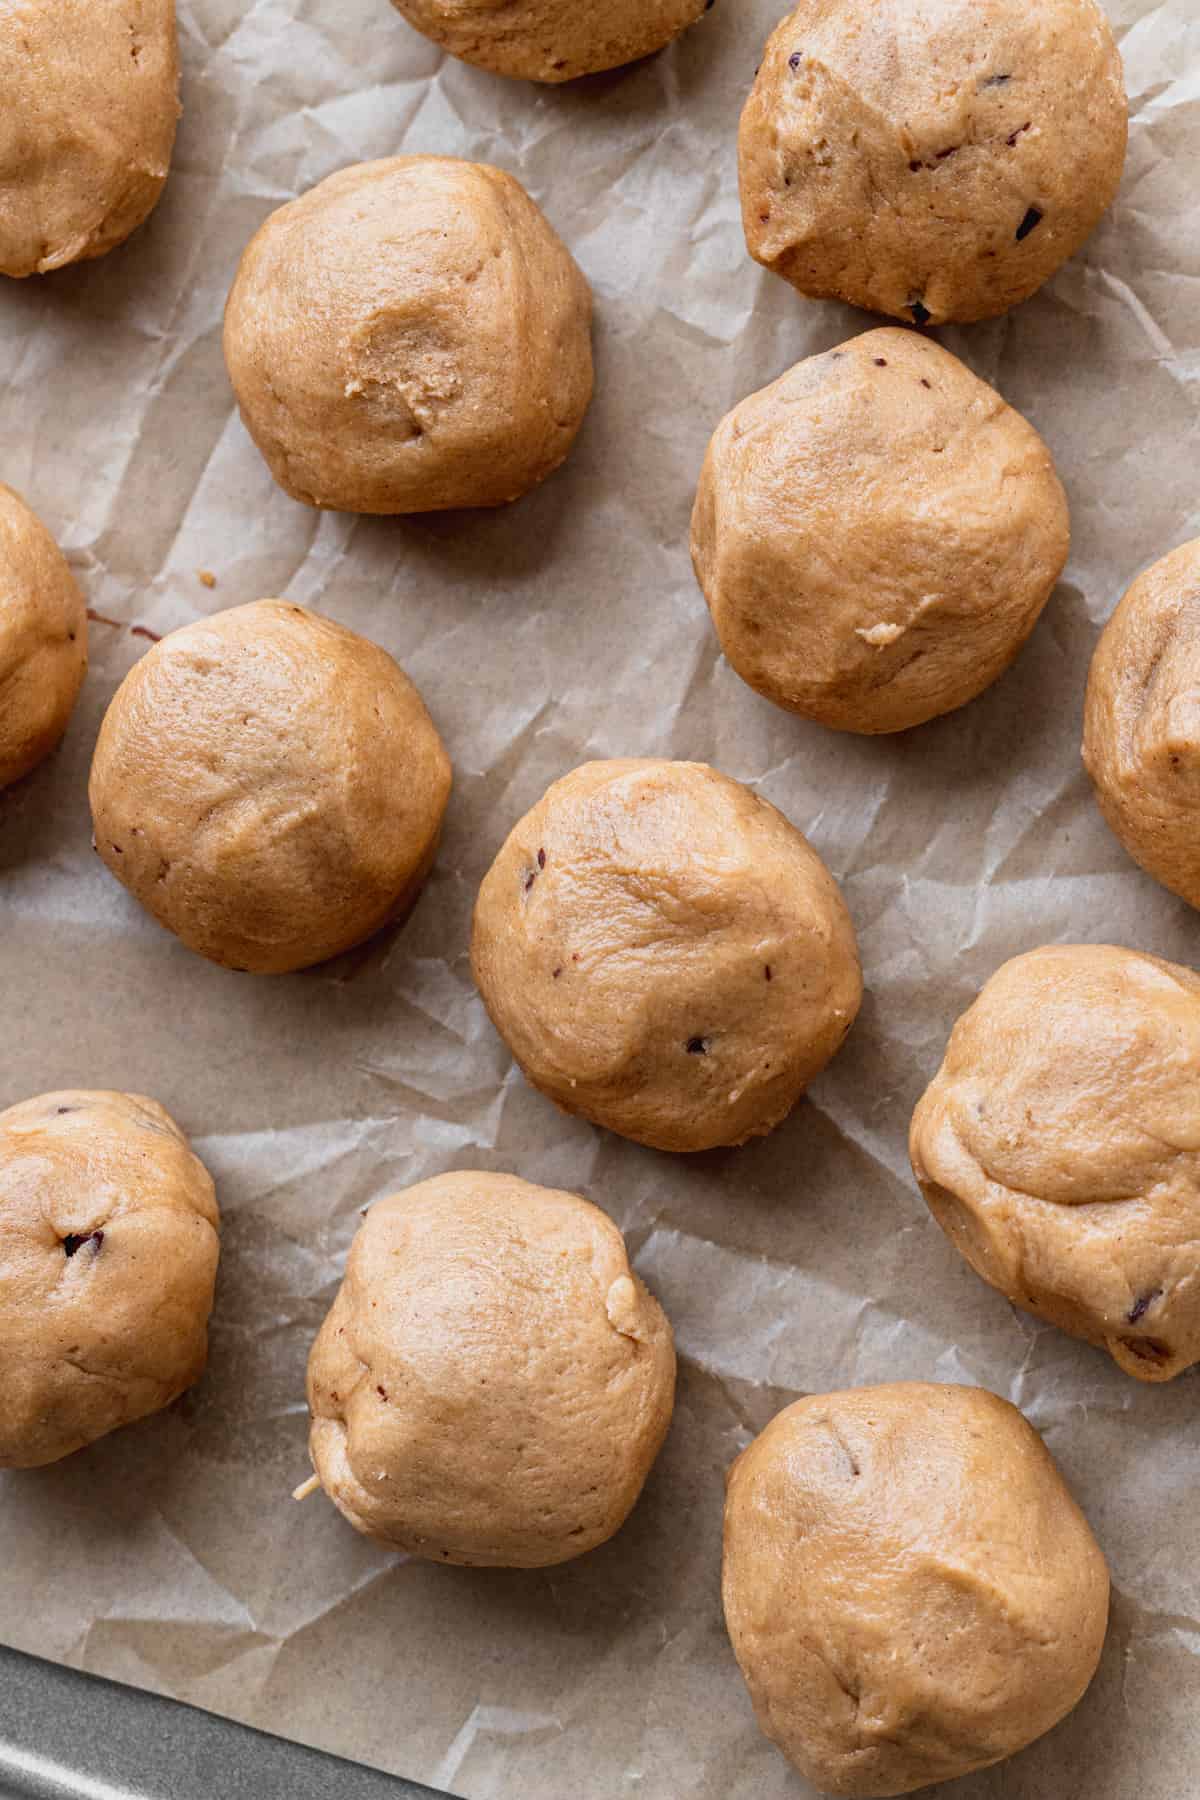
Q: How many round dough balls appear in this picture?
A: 13